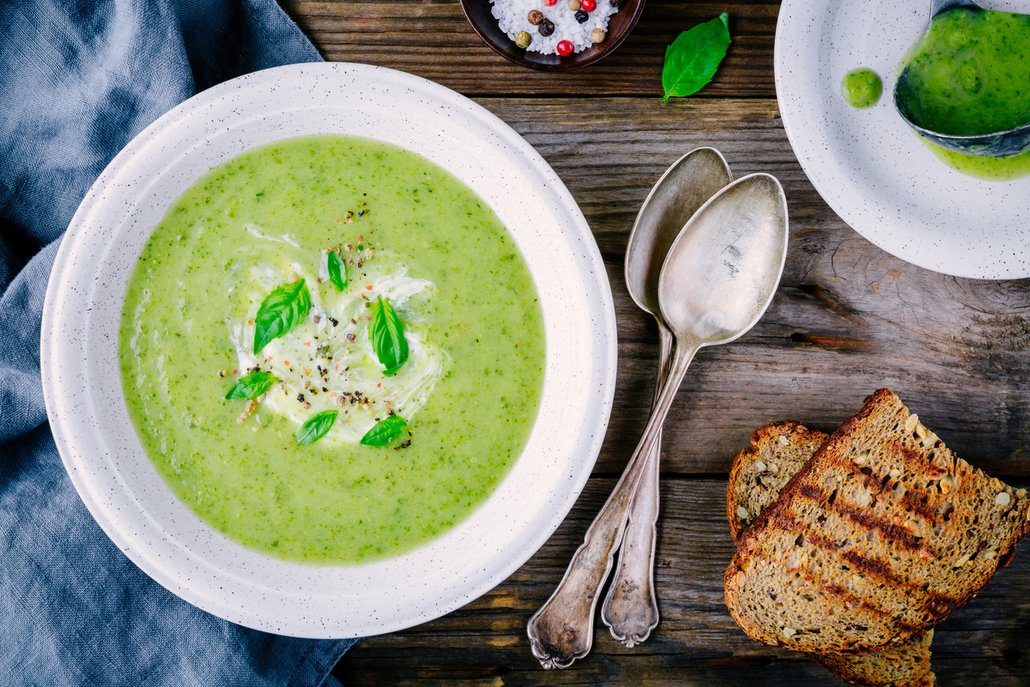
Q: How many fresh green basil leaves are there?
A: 7